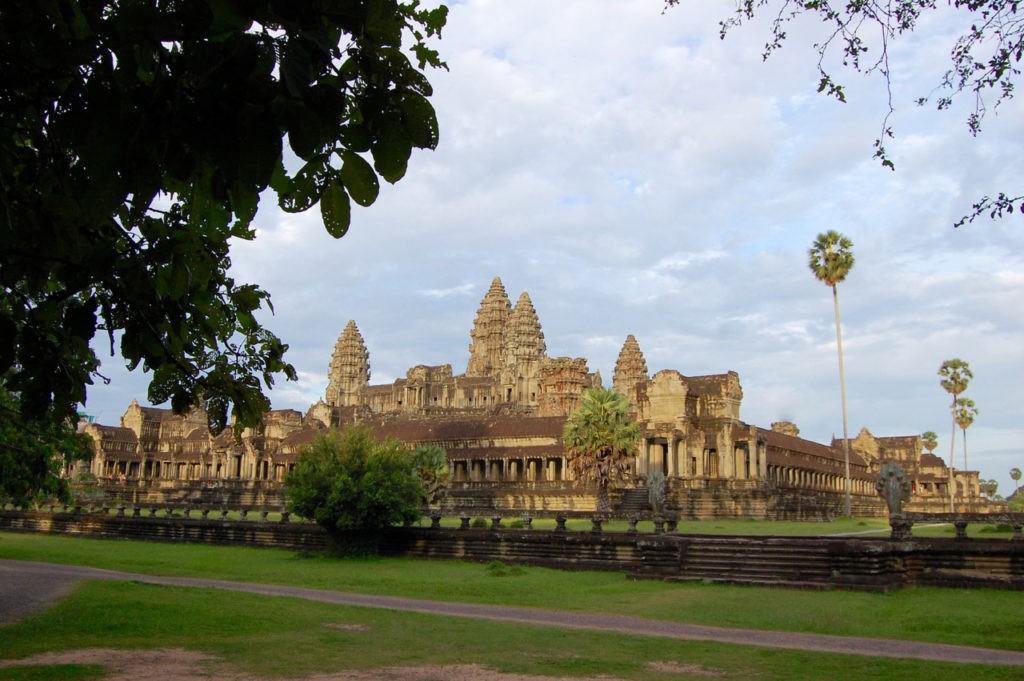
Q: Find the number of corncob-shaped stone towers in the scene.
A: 4